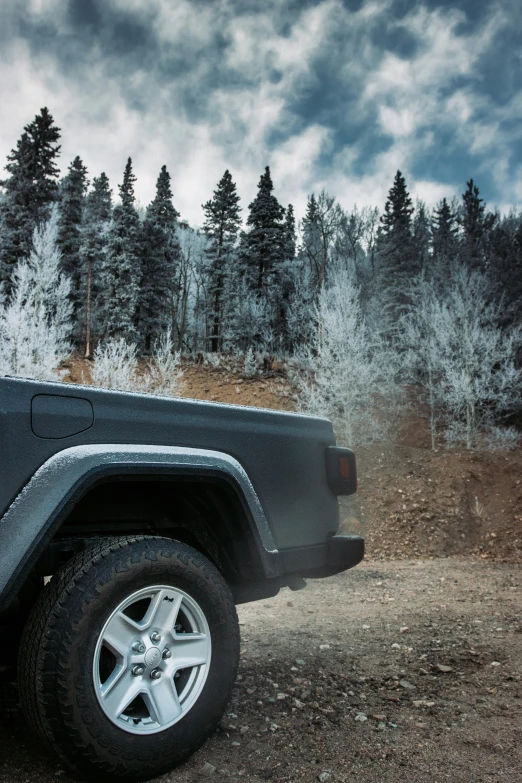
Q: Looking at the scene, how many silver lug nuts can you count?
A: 5